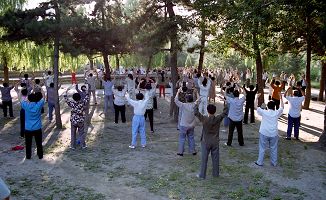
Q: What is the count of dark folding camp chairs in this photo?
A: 0